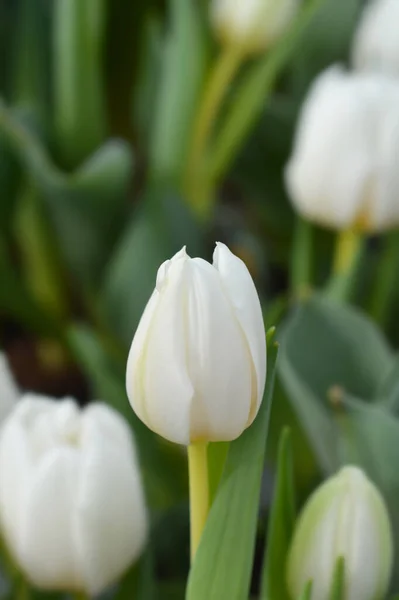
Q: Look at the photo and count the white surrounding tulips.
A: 6